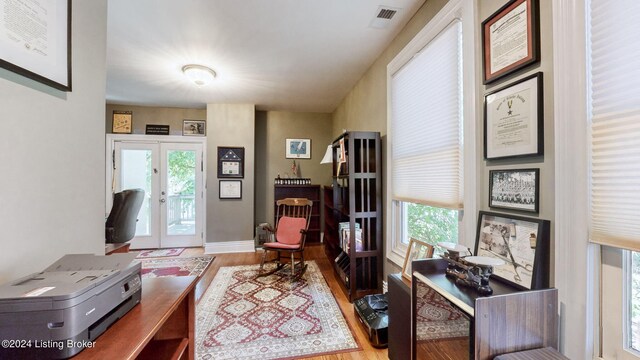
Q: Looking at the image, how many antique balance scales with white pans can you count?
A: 1